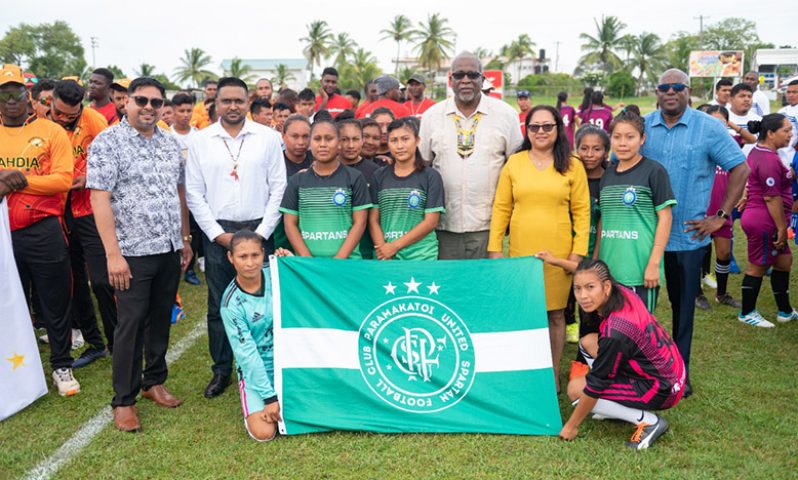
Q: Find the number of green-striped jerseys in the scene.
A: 3